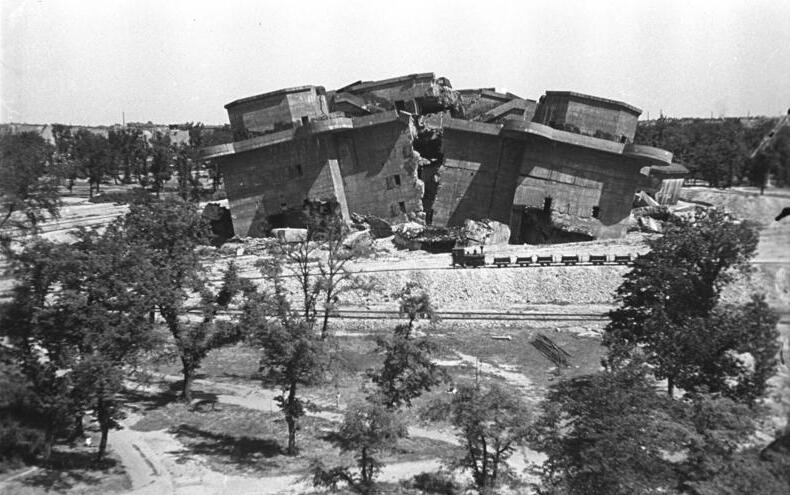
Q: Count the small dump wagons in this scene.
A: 6